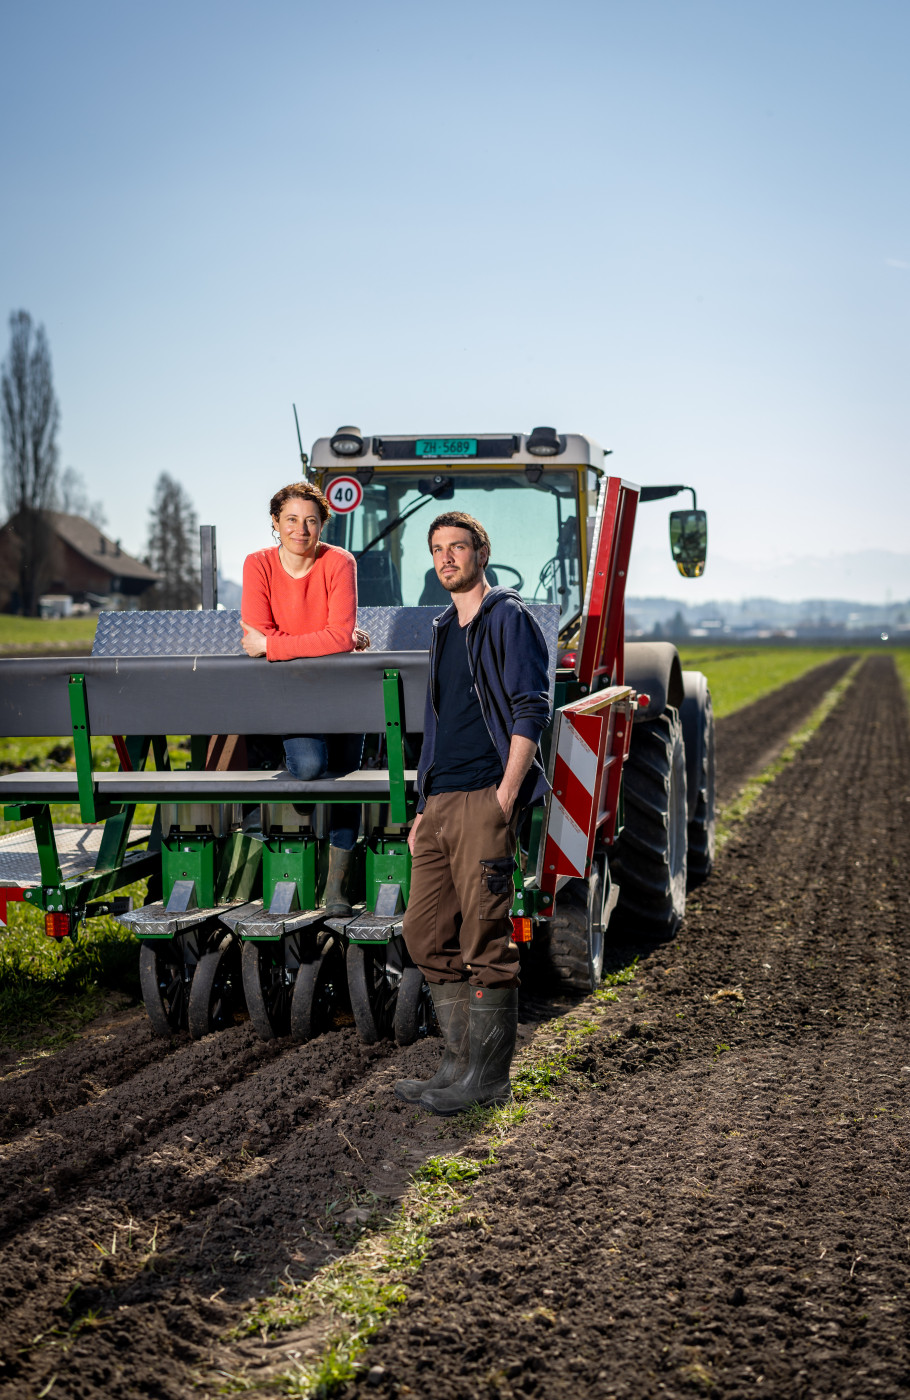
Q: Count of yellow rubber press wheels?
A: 0